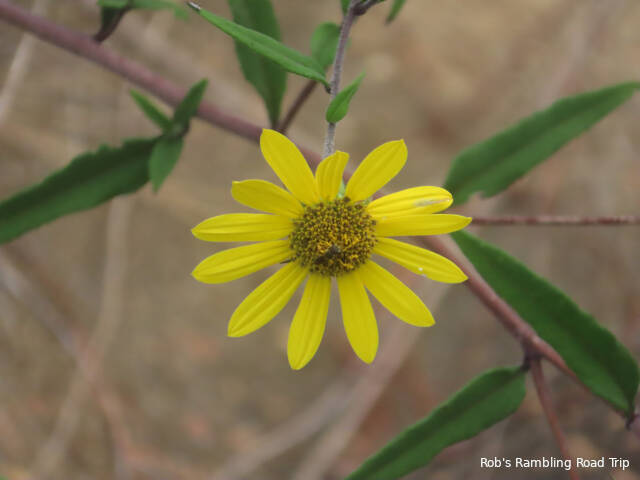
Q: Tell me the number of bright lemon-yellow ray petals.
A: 13